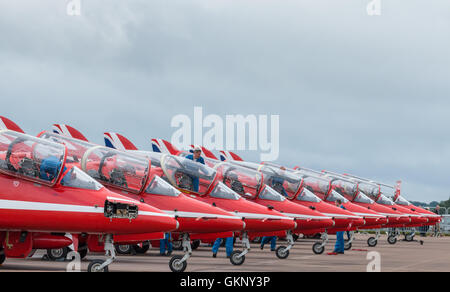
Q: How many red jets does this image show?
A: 9